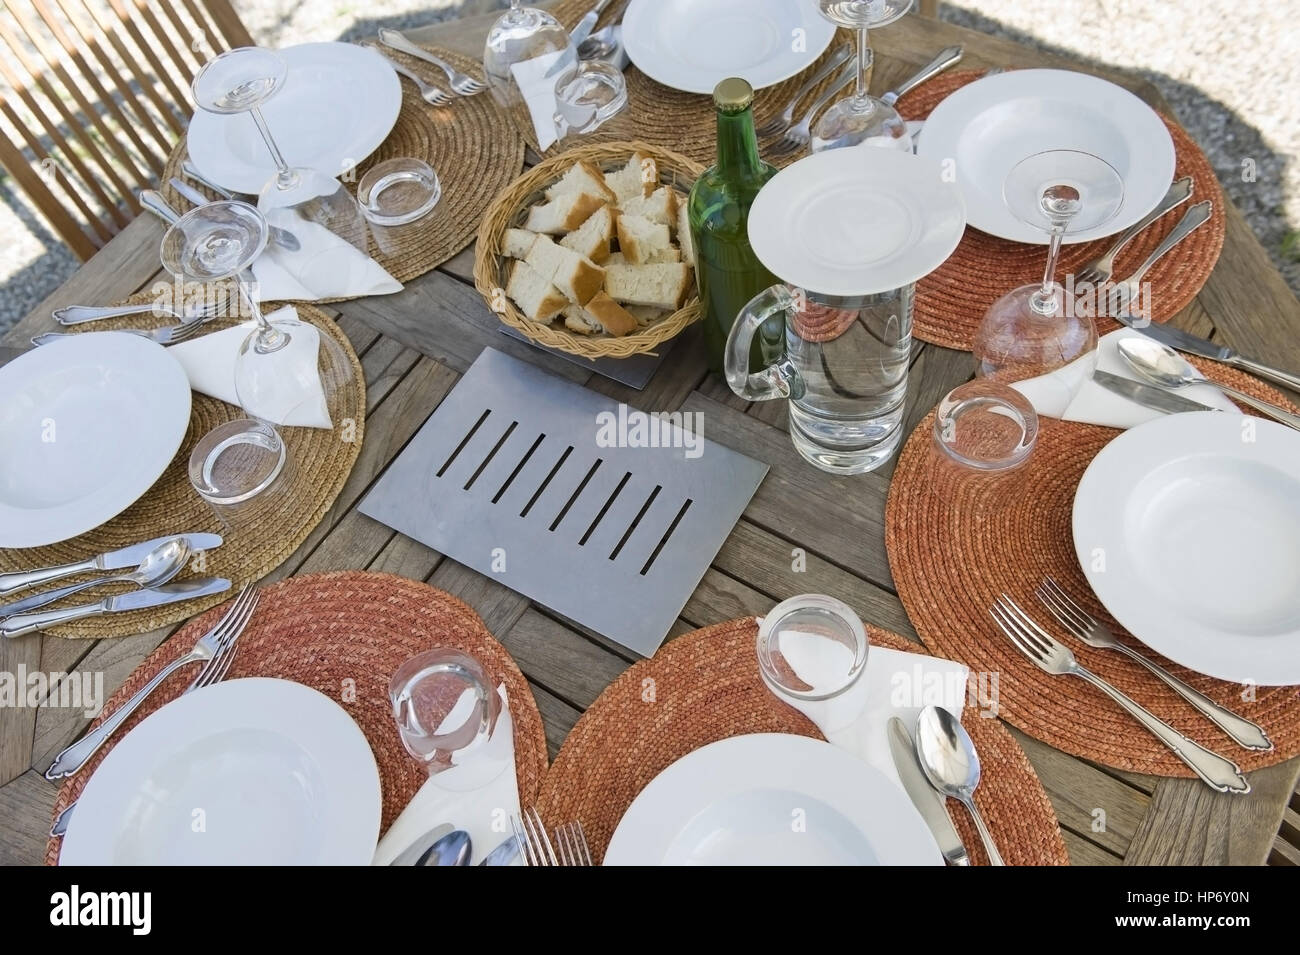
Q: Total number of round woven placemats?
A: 7